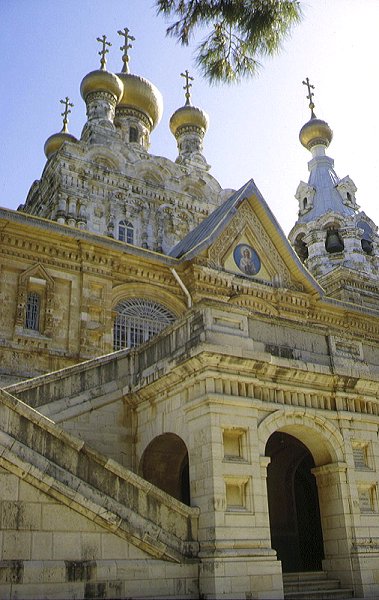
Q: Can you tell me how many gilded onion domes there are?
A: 5